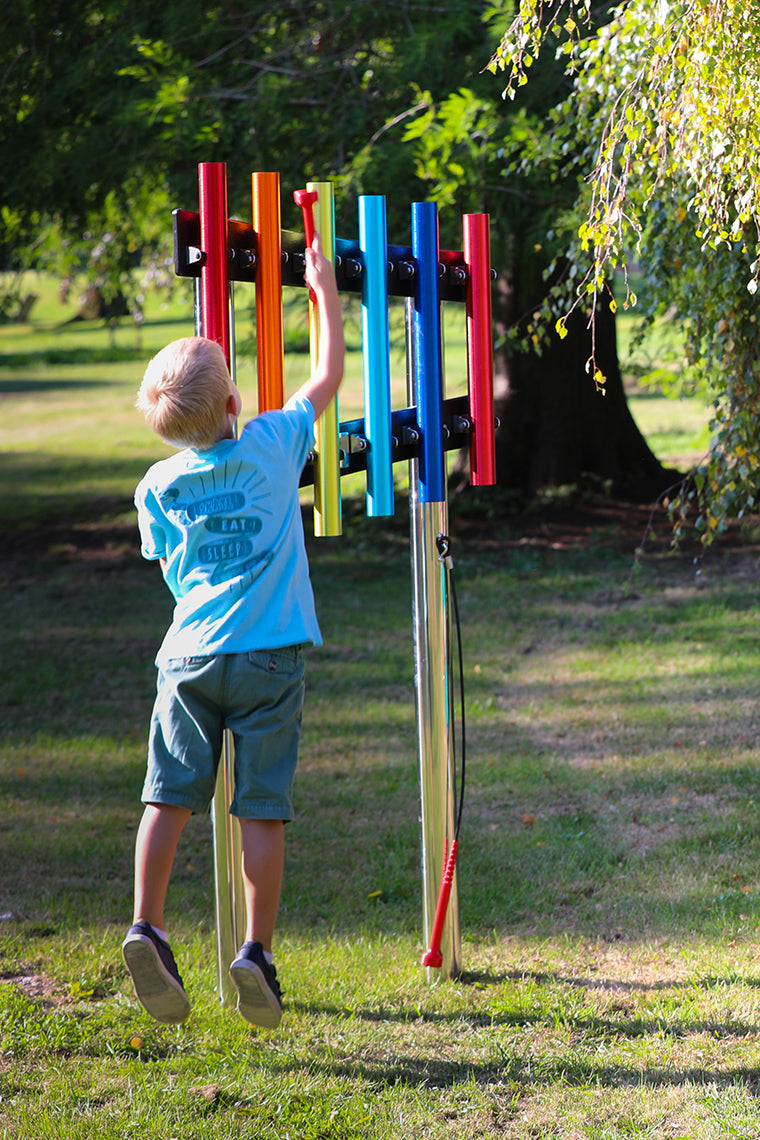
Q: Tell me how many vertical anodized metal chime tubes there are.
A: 6